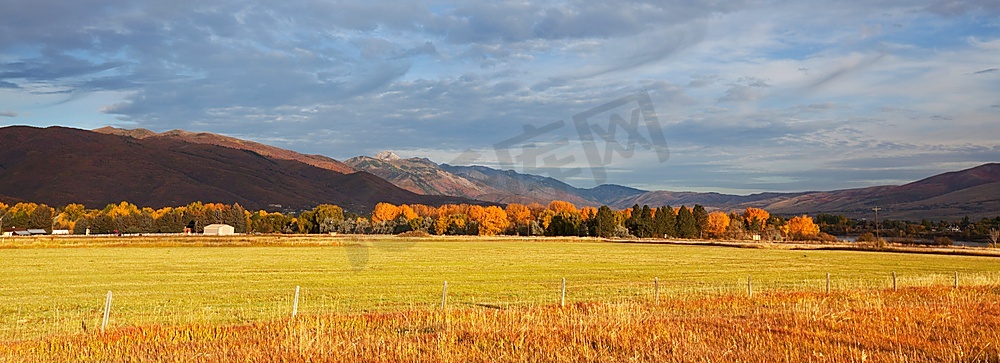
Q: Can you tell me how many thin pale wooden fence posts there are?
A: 9